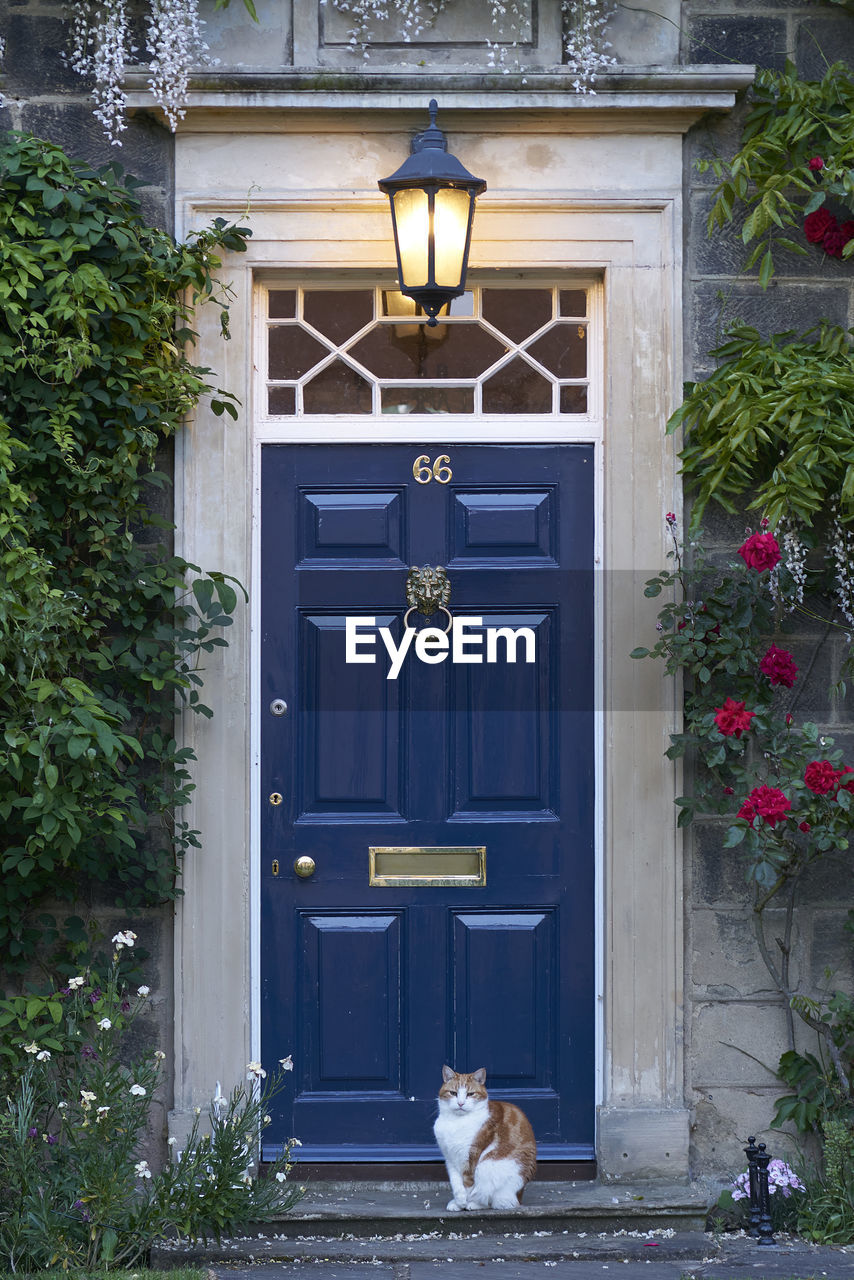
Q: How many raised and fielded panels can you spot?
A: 6